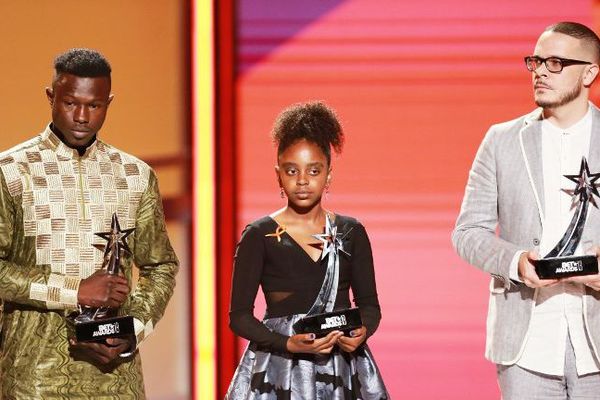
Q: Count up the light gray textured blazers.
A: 1